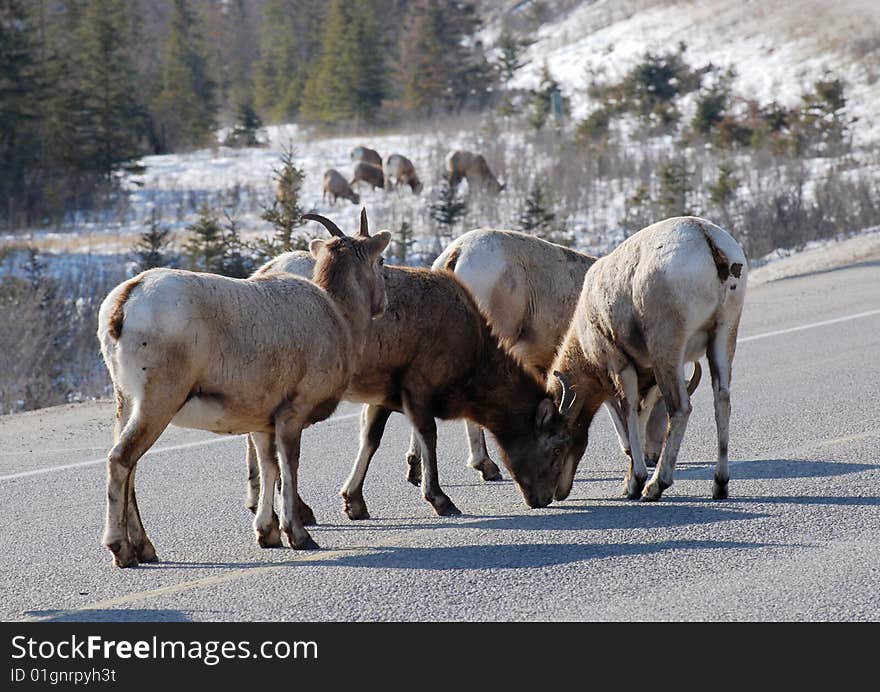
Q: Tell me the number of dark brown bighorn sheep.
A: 1